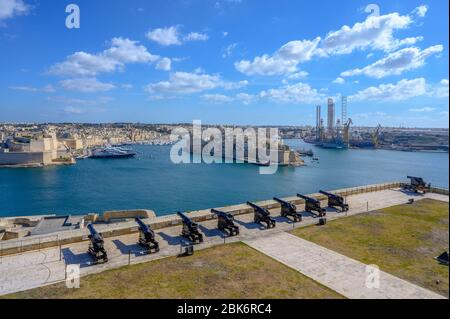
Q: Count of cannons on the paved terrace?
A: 9